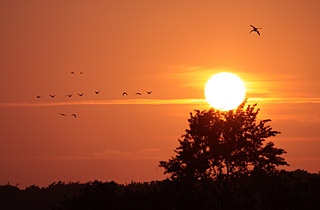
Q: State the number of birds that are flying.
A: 13